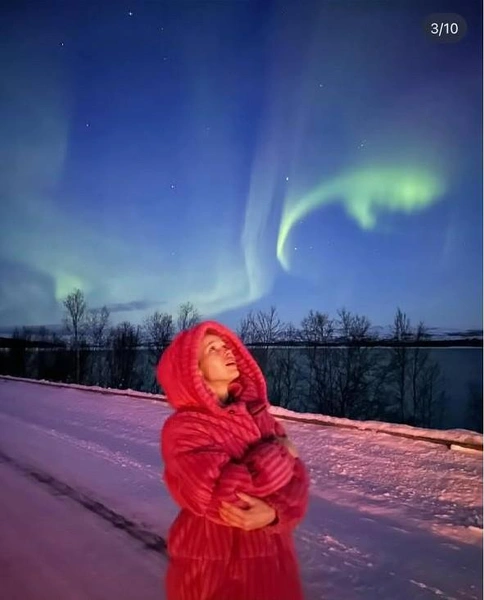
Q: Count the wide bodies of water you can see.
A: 1